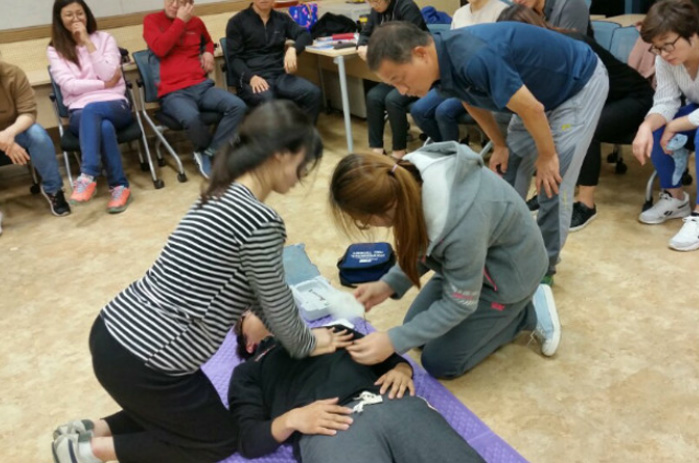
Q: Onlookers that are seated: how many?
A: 9